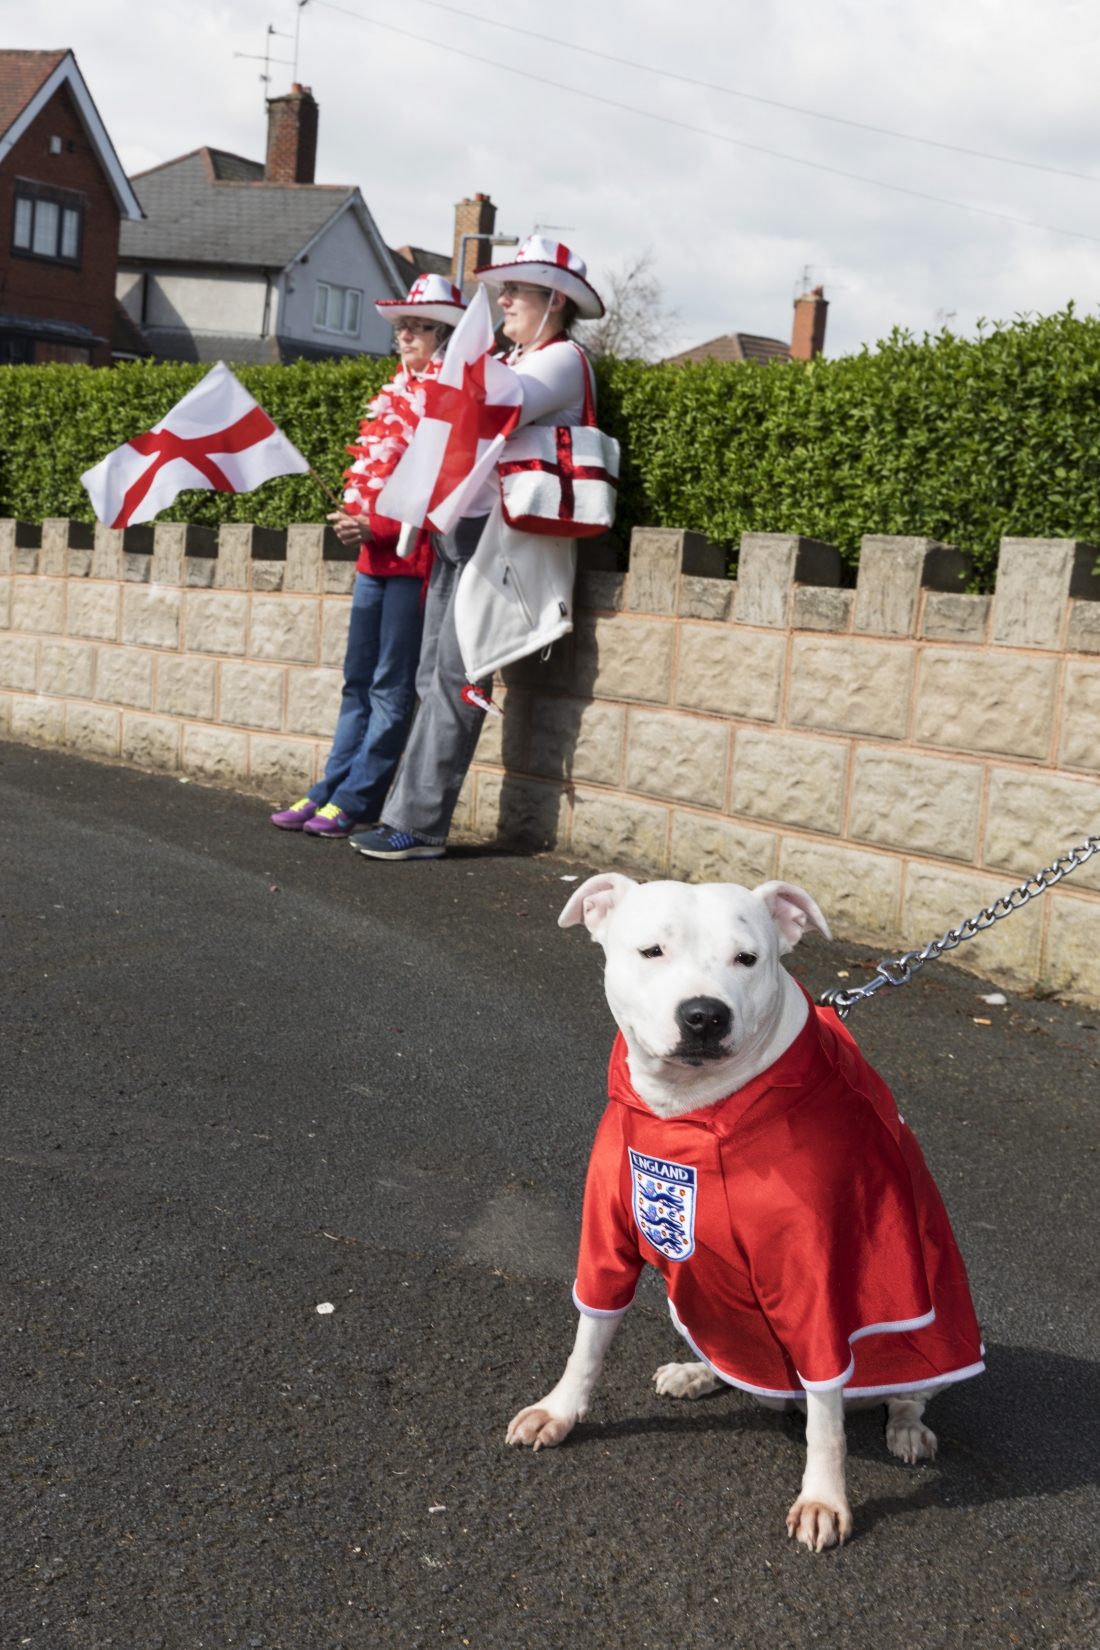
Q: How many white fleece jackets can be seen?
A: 1